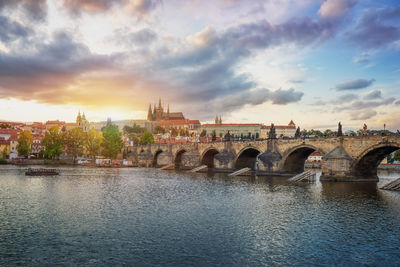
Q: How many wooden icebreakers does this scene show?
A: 5